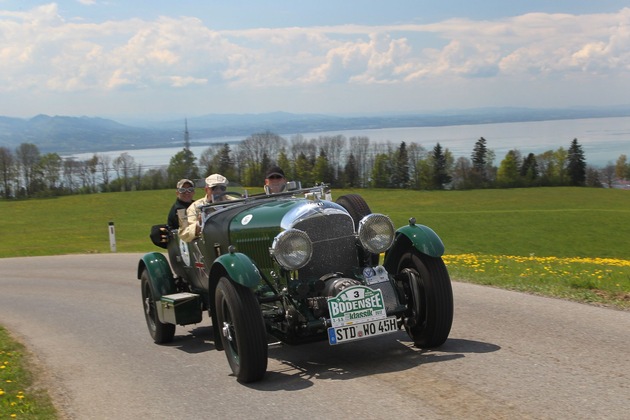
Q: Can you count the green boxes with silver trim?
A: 1